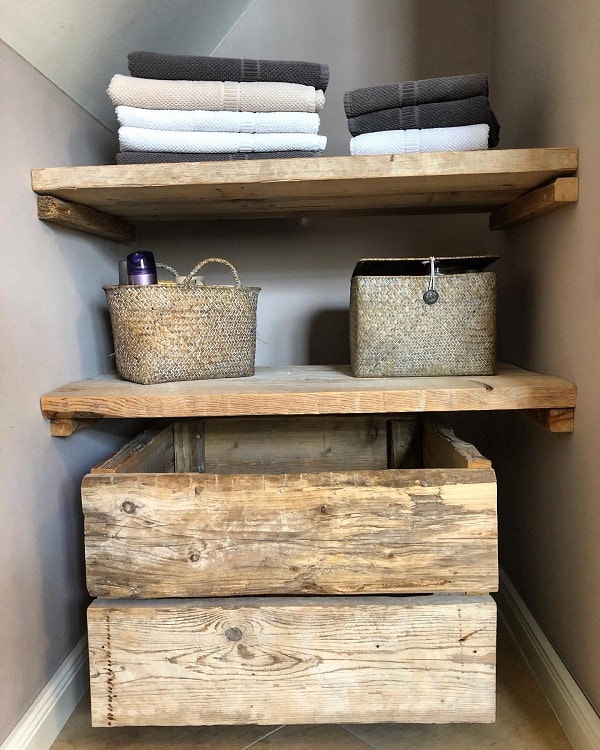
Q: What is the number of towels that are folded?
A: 8